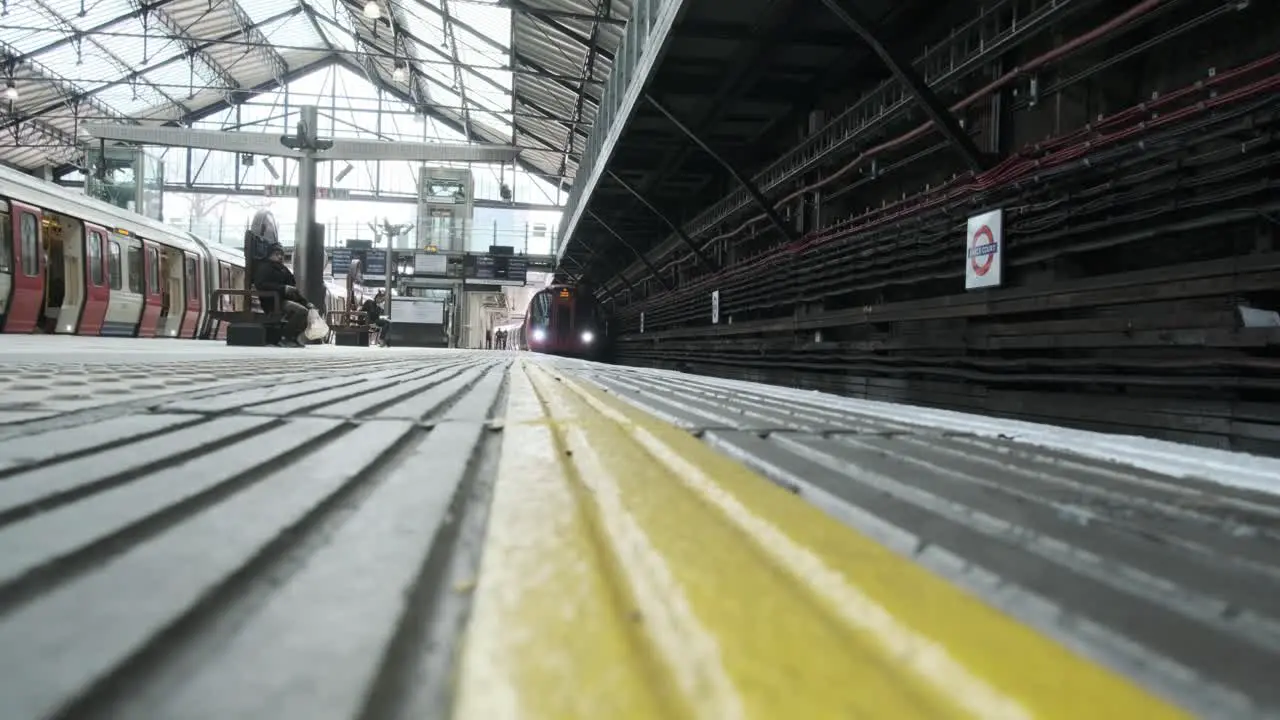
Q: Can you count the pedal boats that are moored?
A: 0